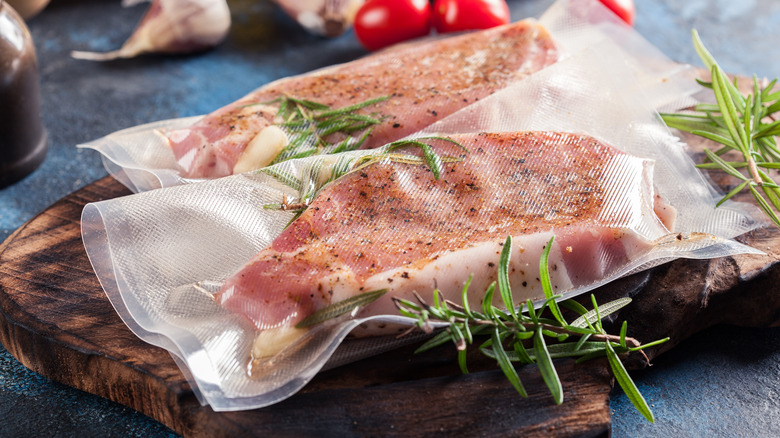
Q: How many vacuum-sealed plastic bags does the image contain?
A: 2